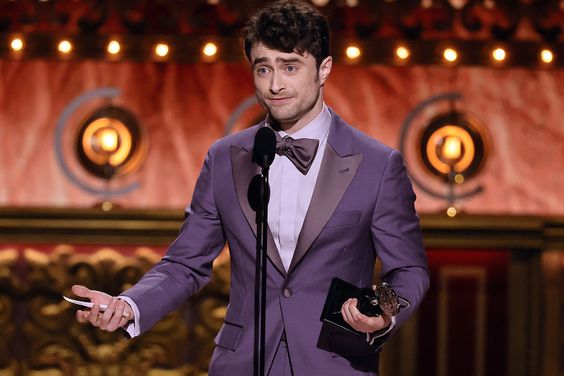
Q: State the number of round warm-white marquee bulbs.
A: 10